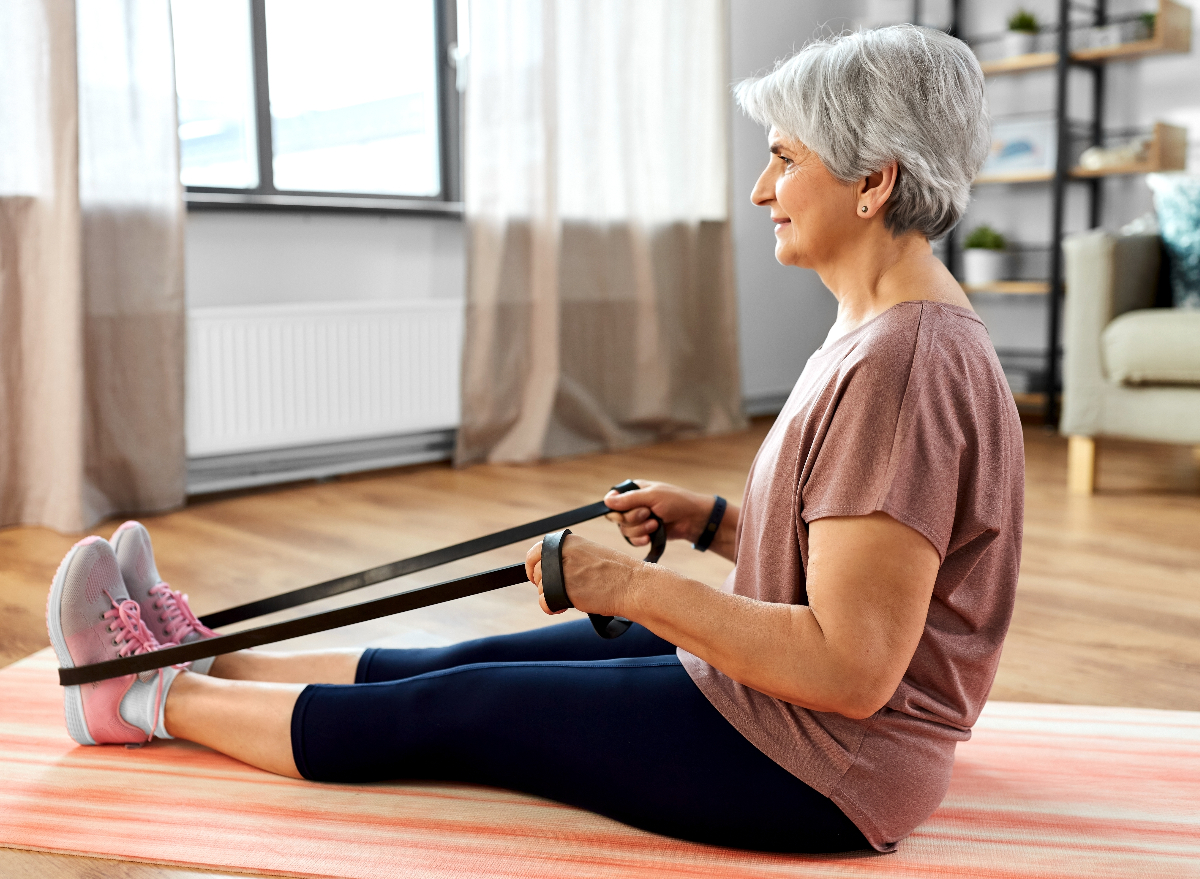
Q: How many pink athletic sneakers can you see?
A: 2